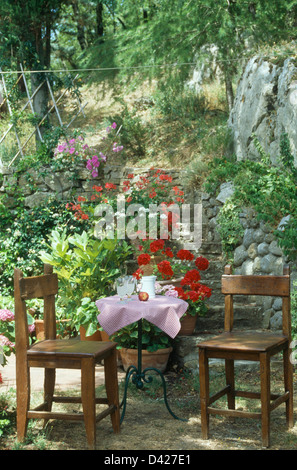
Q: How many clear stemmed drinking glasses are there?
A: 2